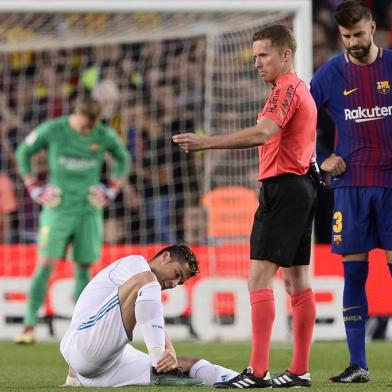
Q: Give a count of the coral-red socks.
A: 2